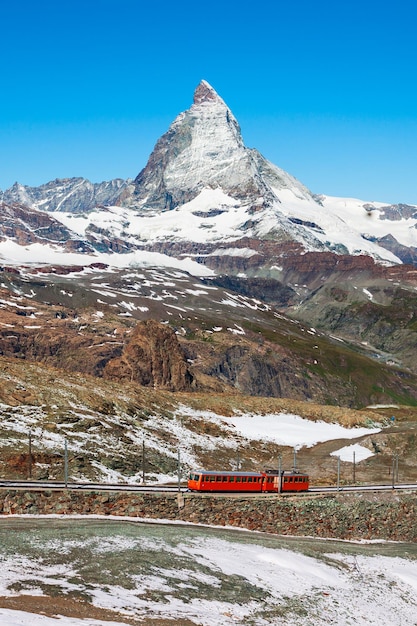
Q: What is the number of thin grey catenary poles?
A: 11